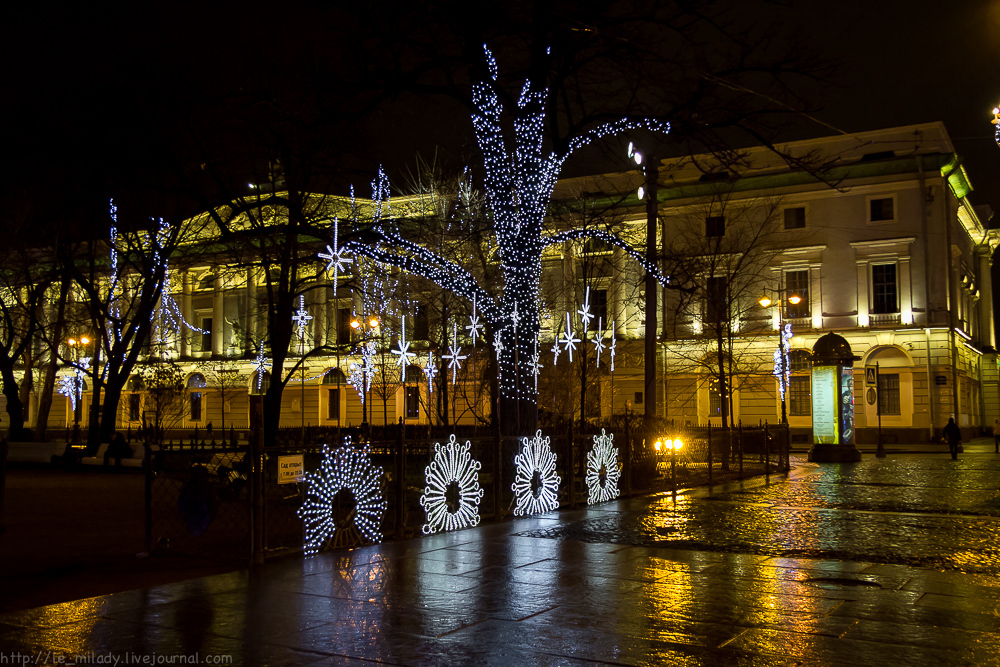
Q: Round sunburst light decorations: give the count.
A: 4